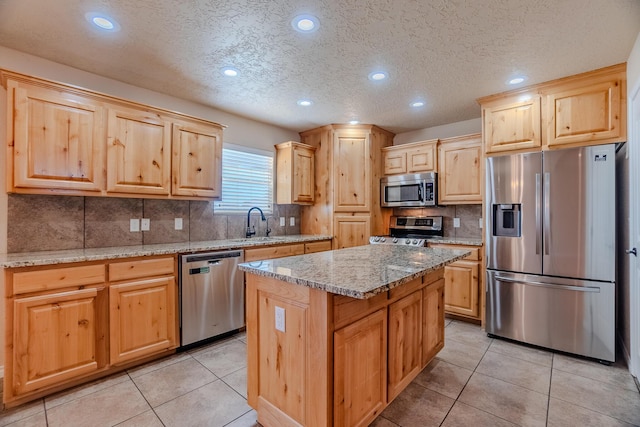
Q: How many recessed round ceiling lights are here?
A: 8